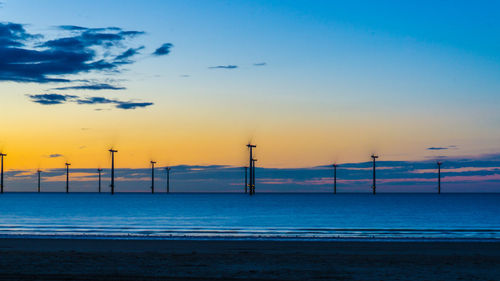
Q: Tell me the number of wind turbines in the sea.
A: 13